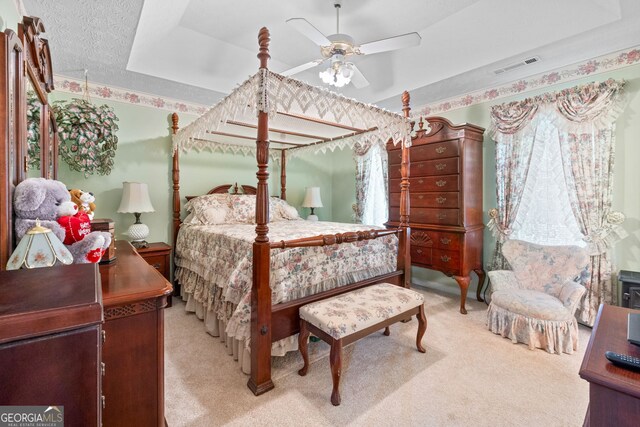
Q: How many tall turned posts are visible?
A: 4